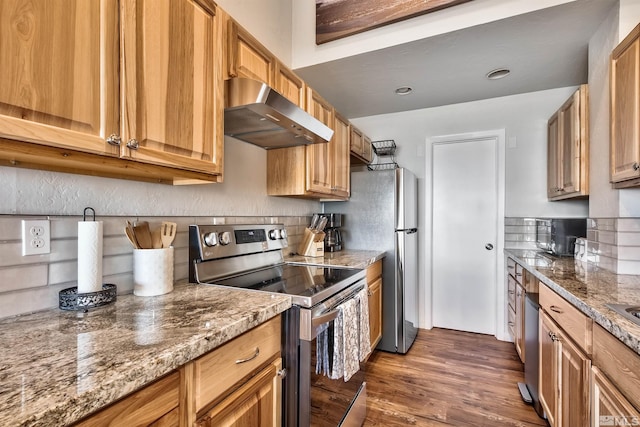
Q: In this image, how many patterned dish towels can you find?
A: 2